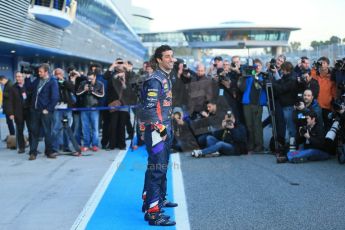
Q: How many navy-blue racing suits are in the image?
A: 1